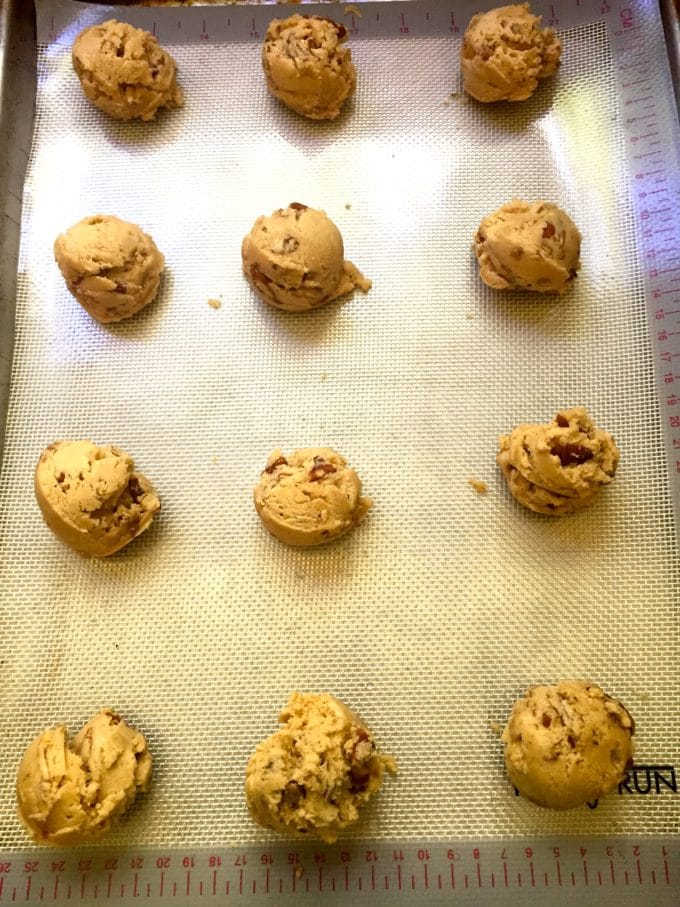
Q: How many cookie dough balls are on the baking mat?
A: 12